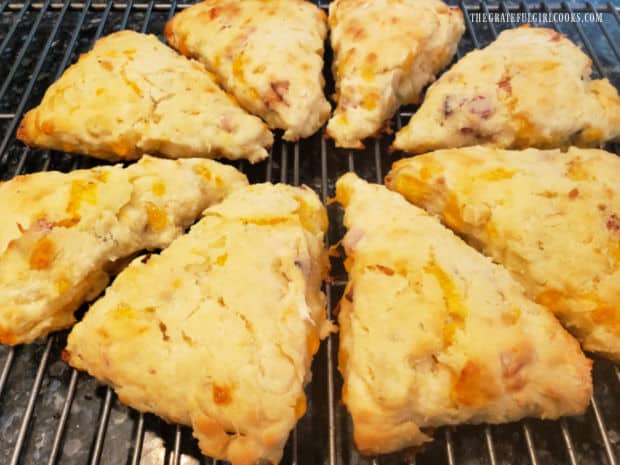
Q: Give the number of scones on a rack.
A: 8